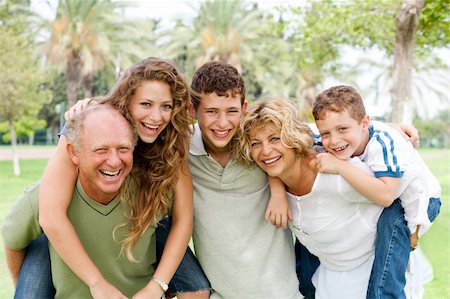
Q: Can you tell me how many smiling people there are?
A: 5